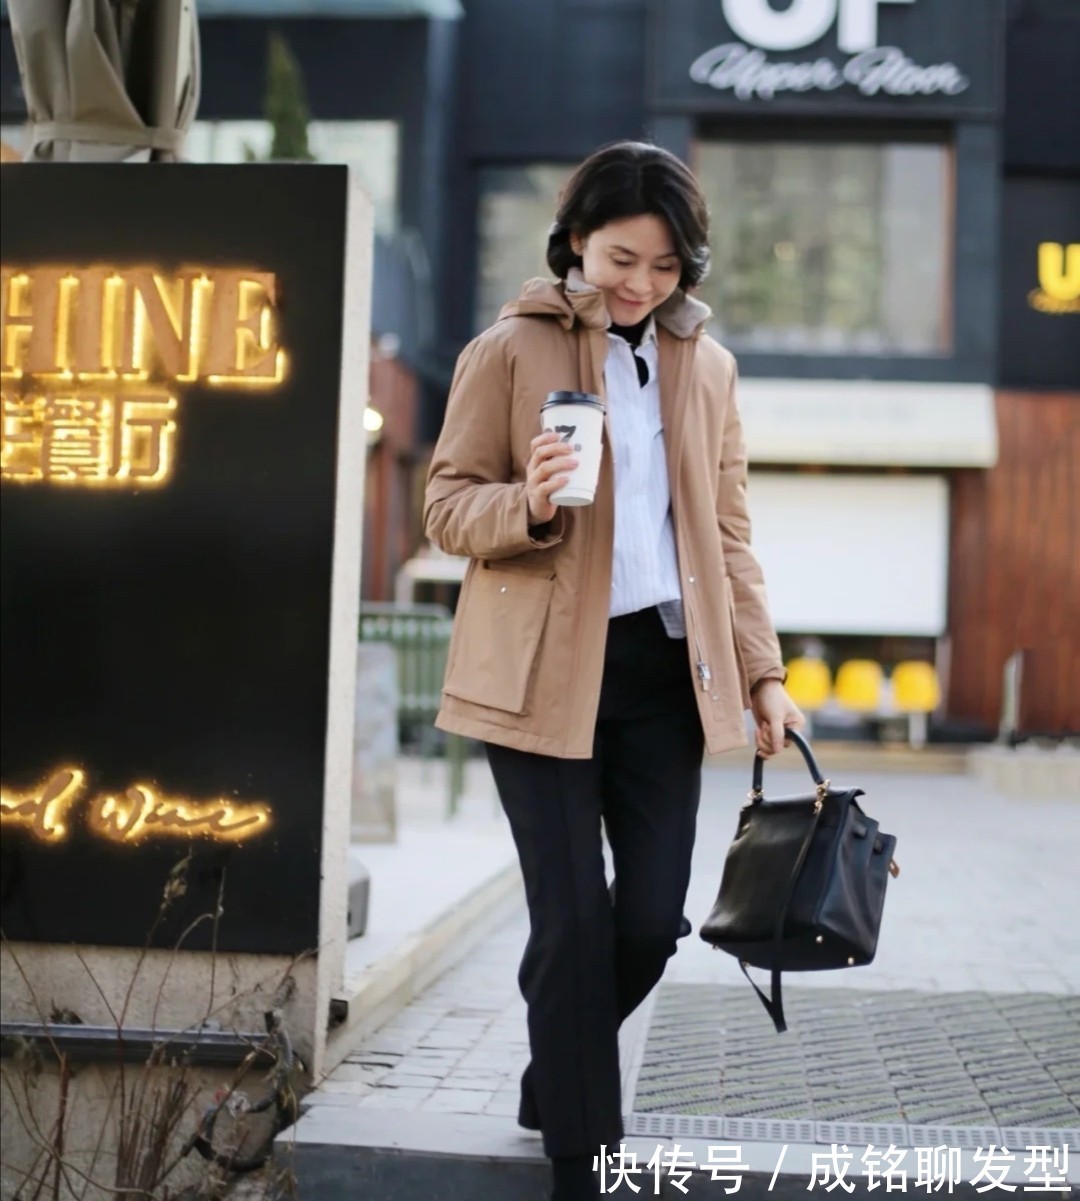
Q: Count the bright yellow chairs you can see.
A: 3